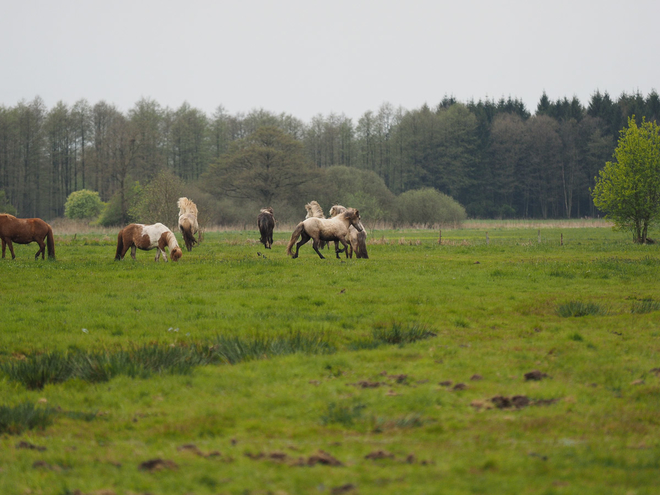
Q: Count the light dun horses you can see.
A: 4